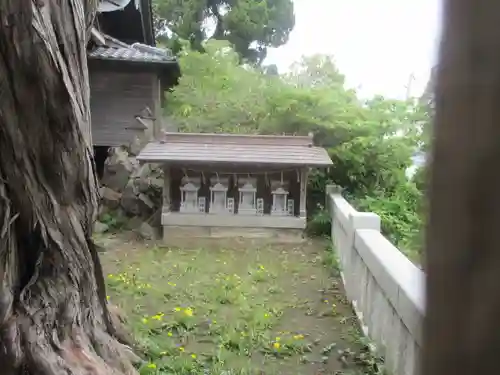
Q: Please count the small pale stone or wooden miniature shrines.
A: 4